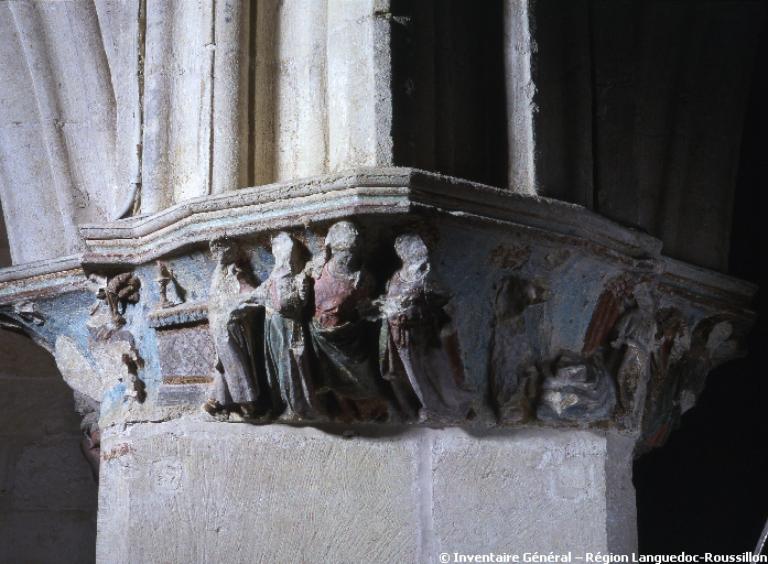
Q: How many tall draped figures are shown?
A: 4